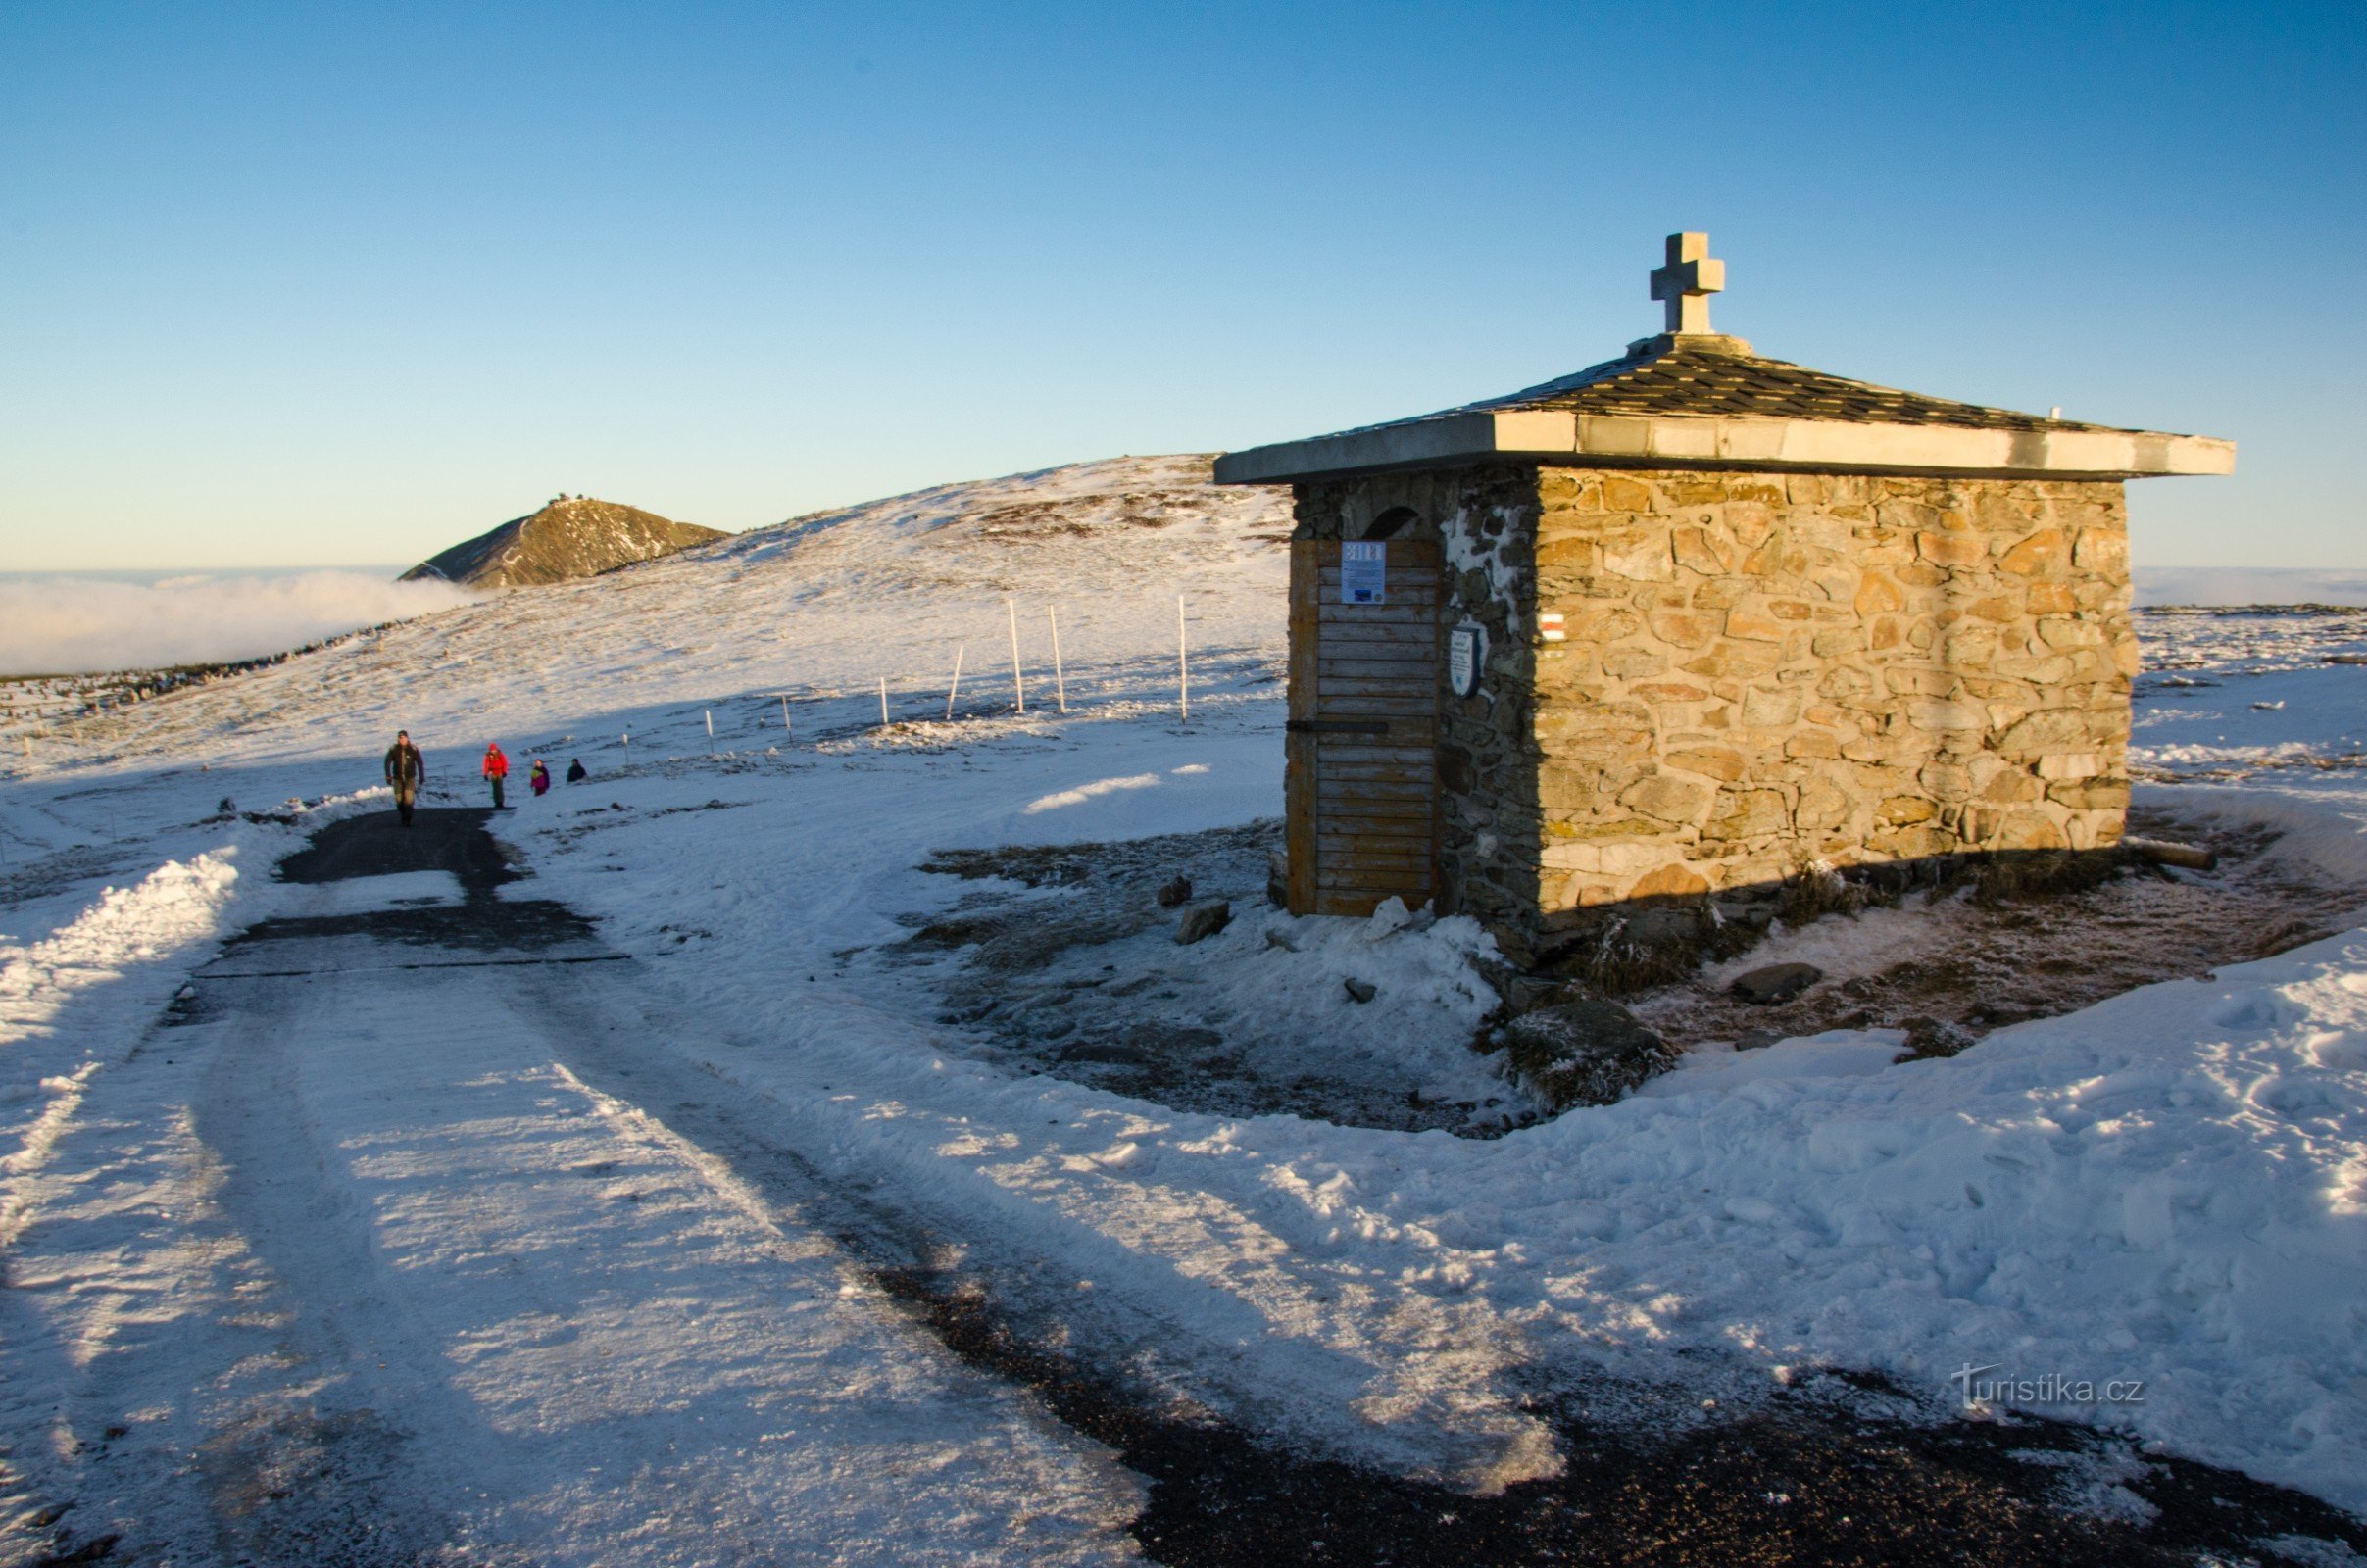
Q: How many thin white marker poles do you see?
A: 8